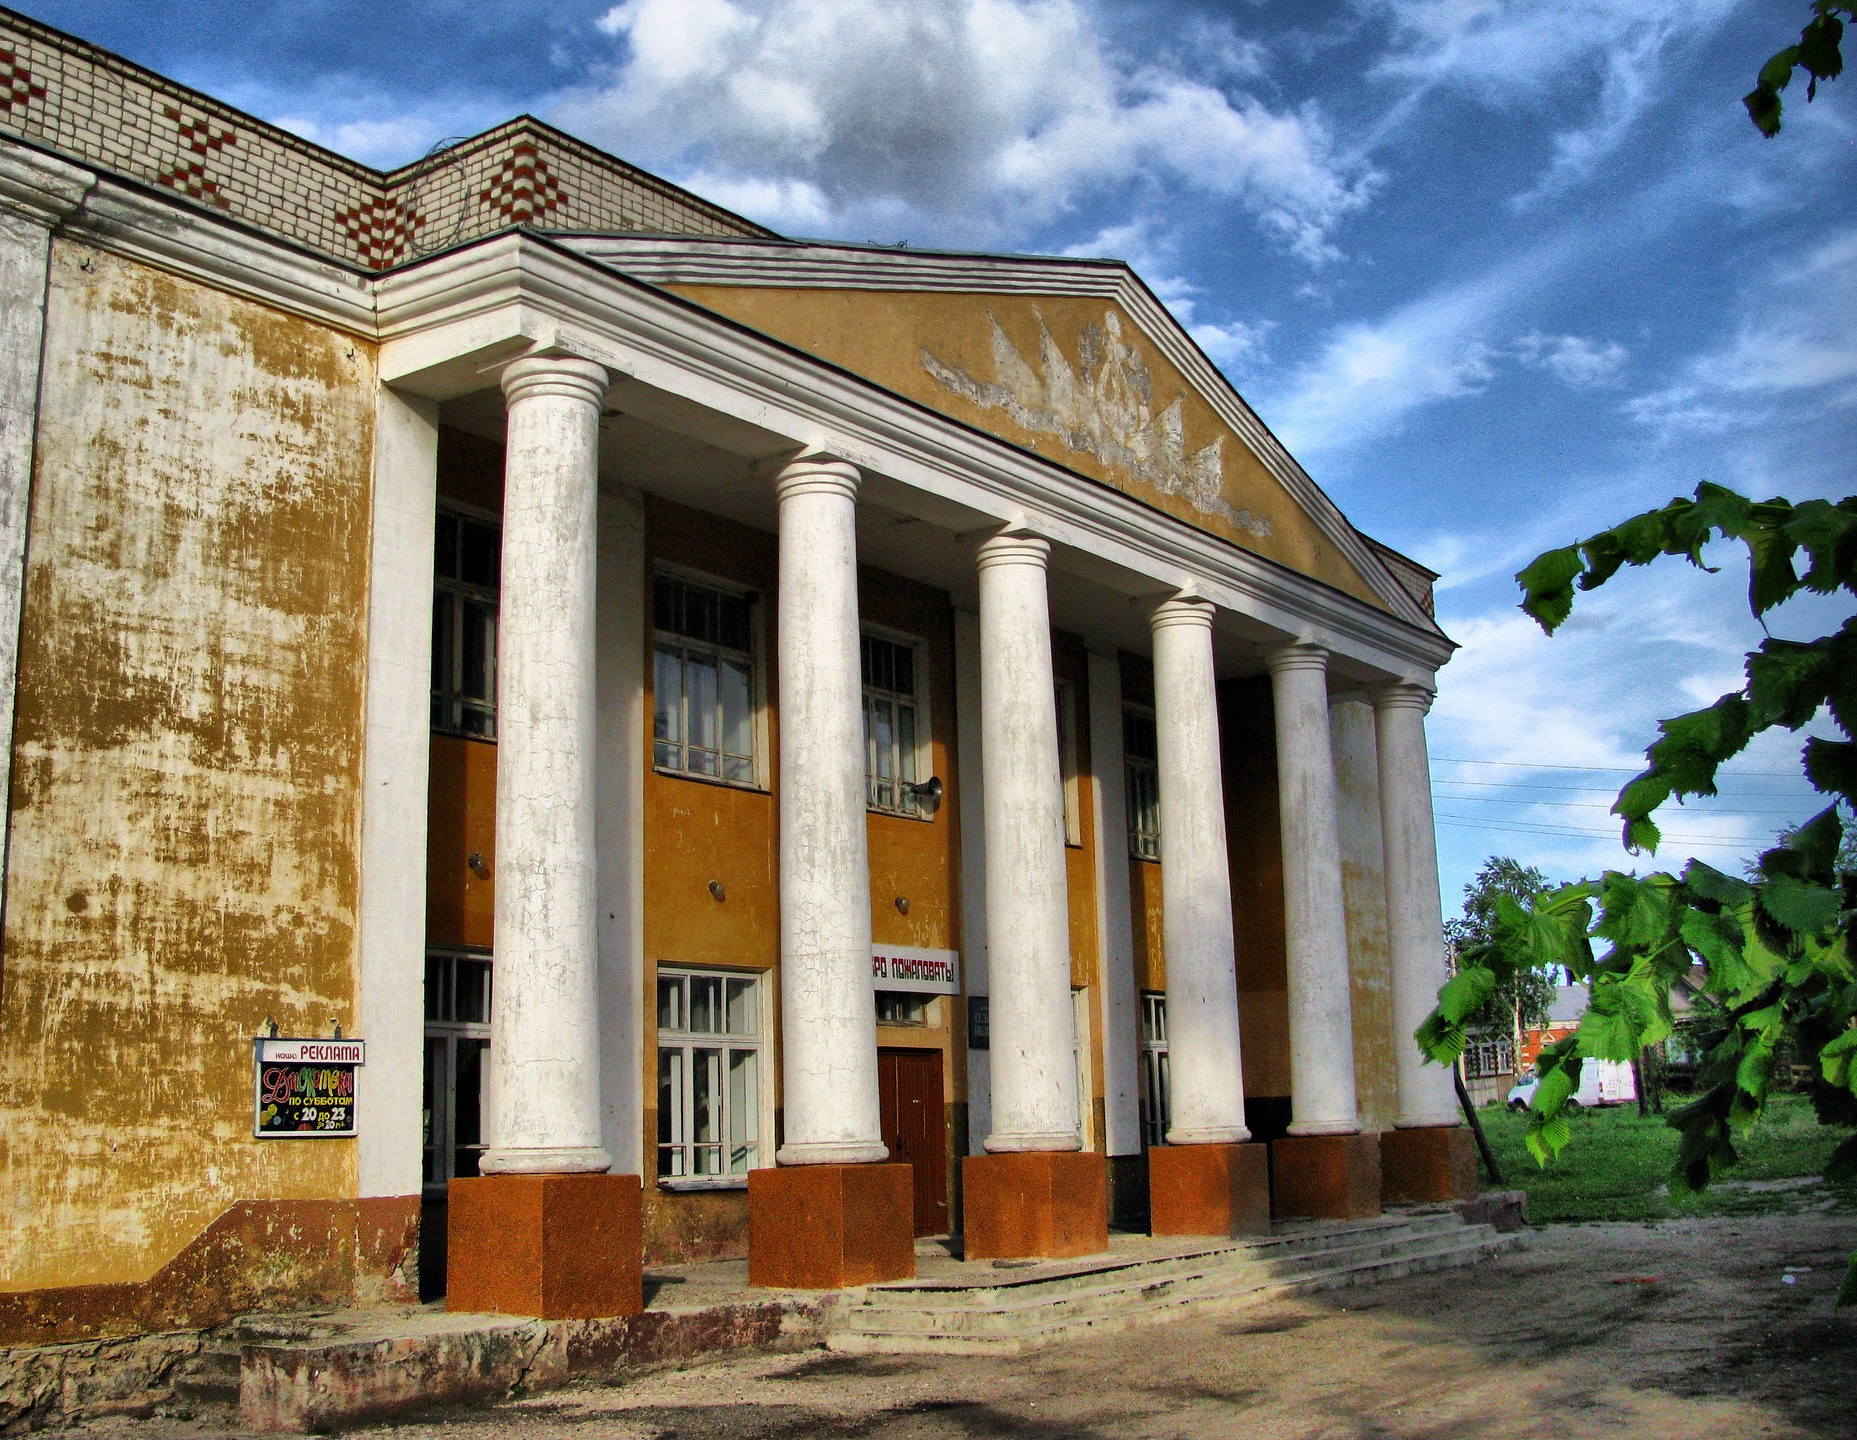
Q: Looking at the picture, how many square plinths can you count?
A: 6